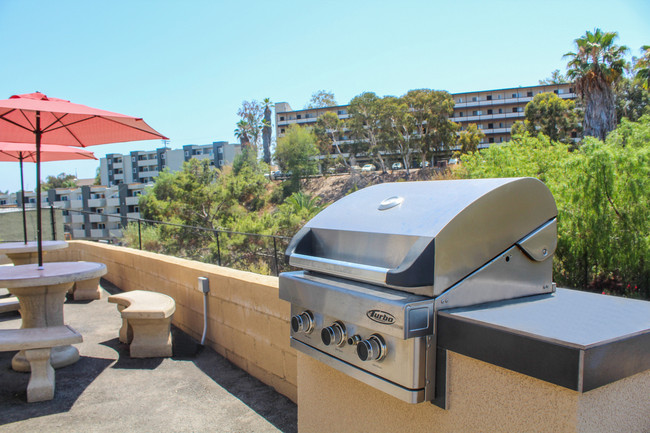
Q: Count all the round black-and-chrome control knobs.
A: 3